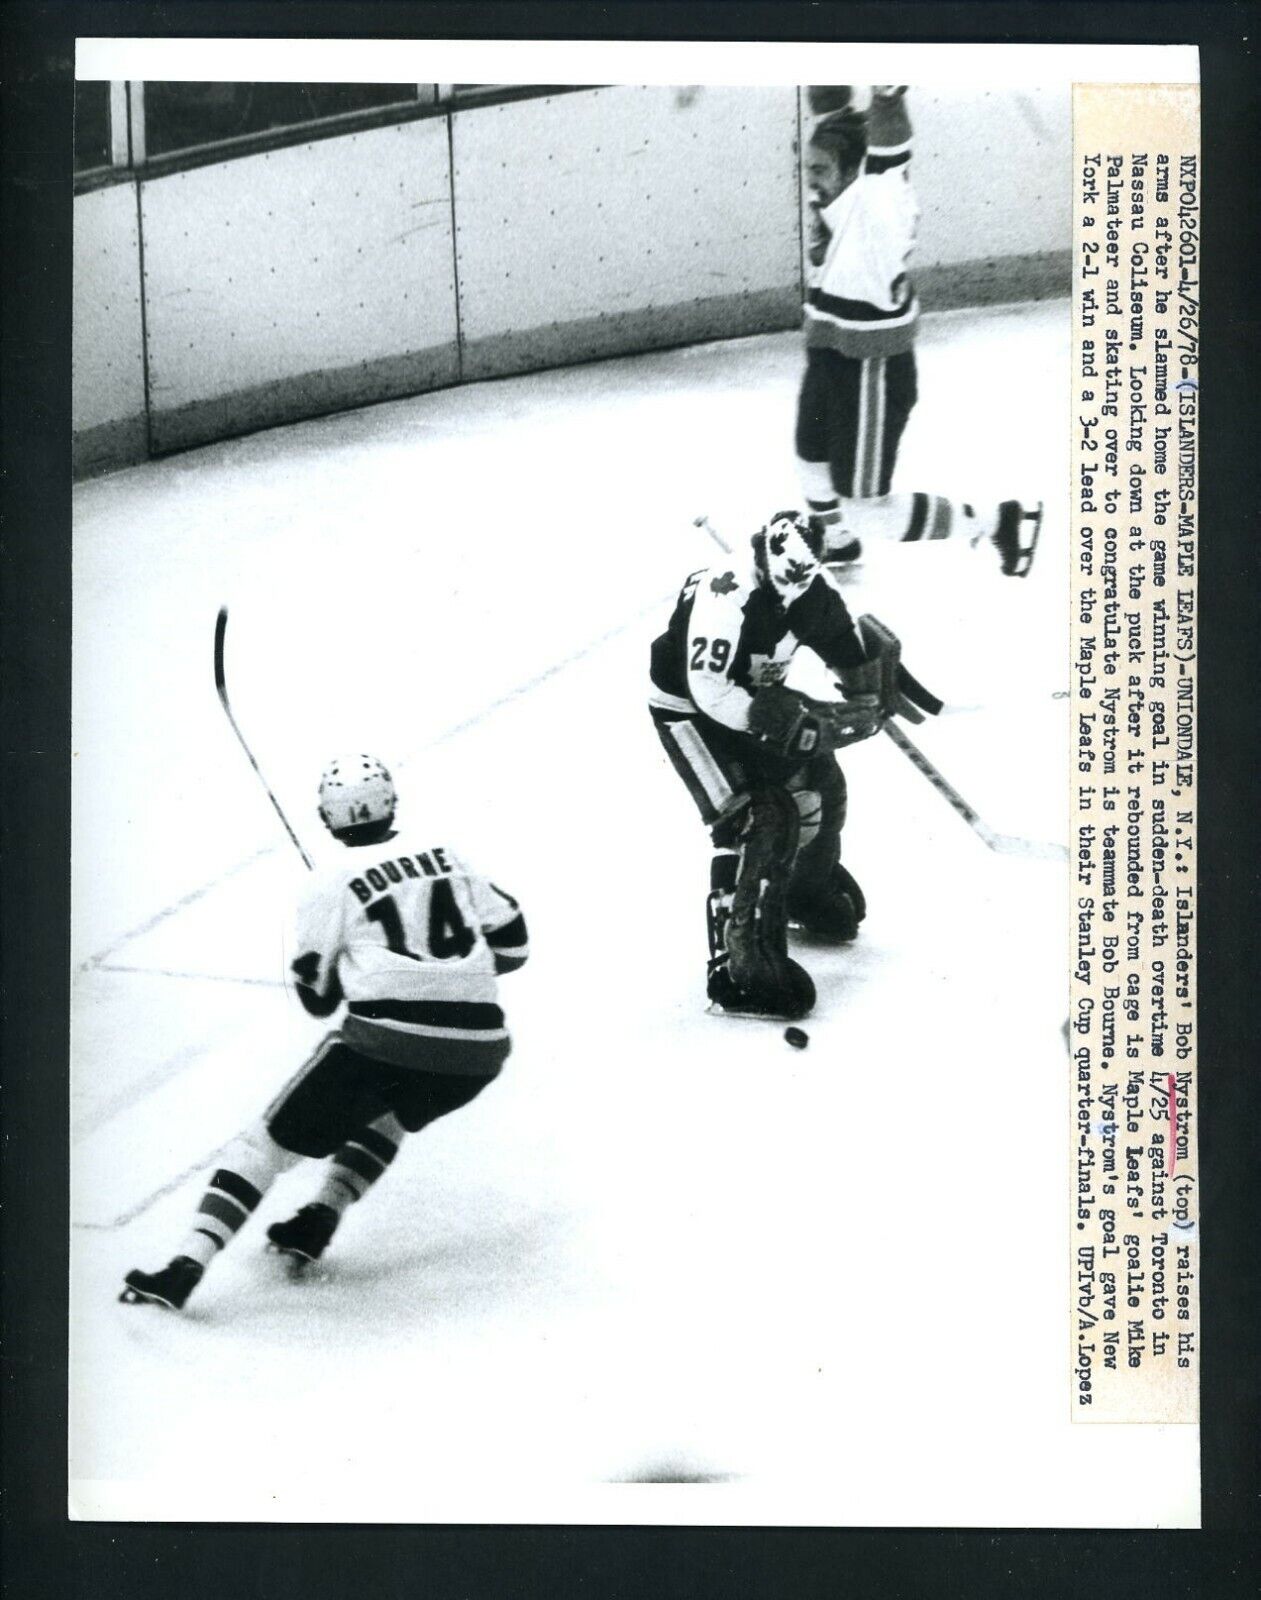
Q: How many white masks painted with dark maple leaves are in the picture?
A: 1